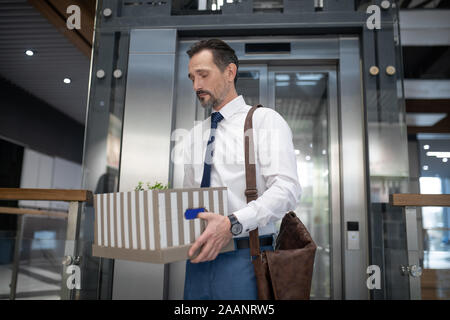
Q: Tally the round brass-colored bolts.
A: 2